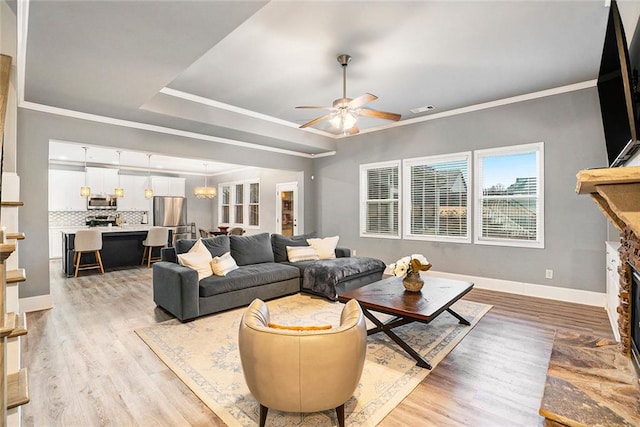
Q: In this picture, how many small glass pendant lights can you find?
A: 3